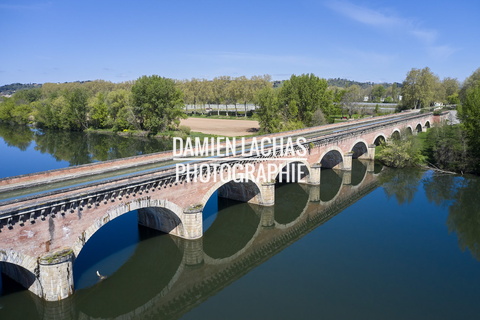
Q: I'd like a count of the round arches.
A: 11